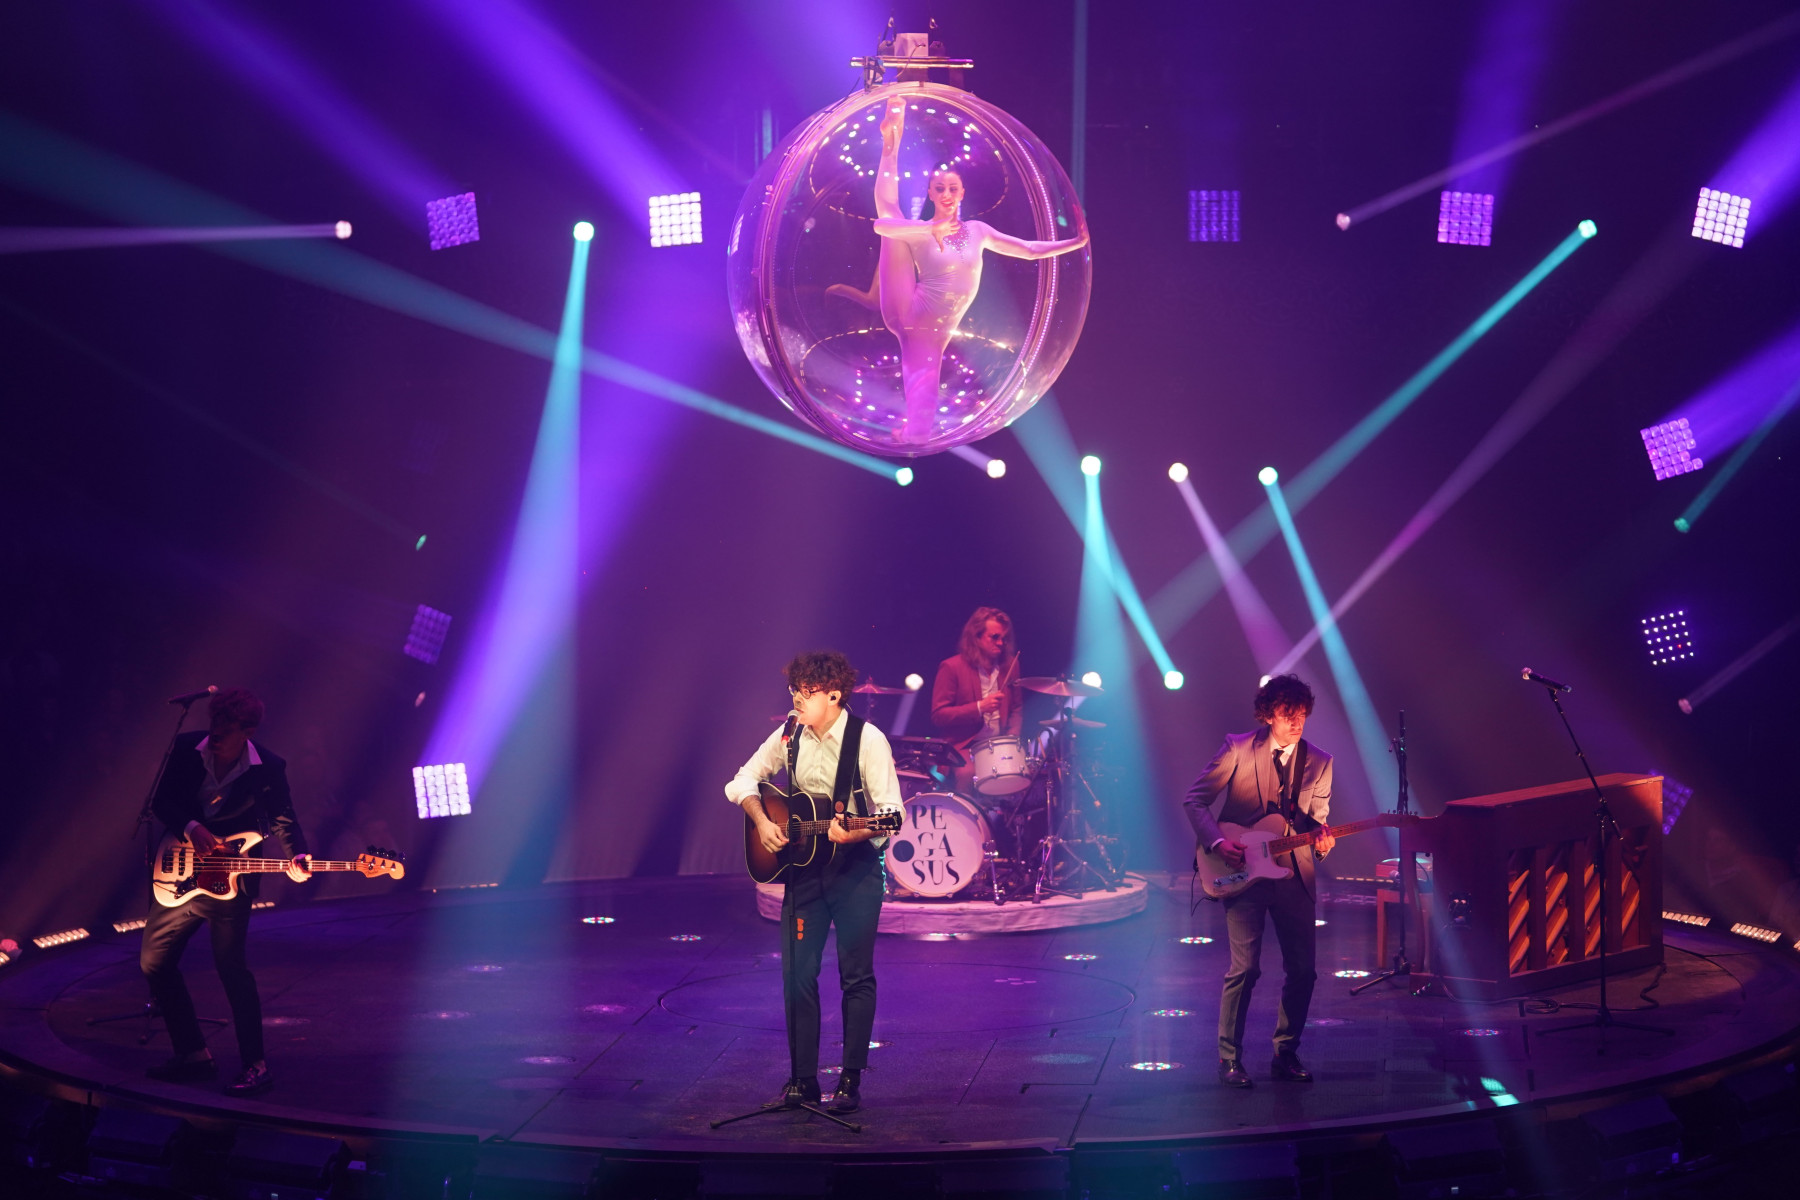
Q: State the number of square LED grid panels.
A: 10